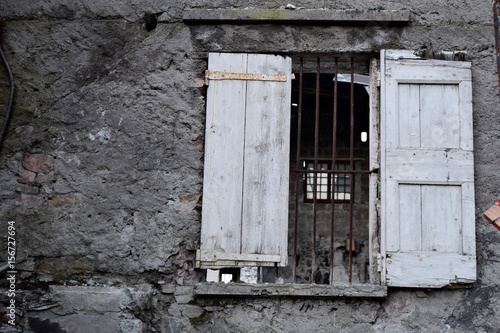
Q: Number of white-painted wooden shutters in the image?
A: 2